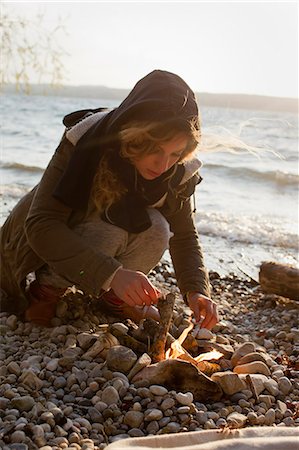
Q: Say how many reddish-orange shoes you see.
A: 2